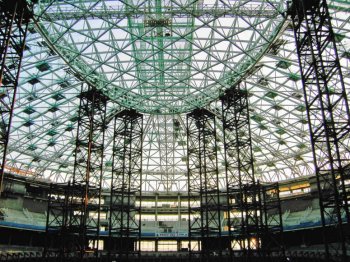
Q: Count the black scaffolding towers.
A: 6